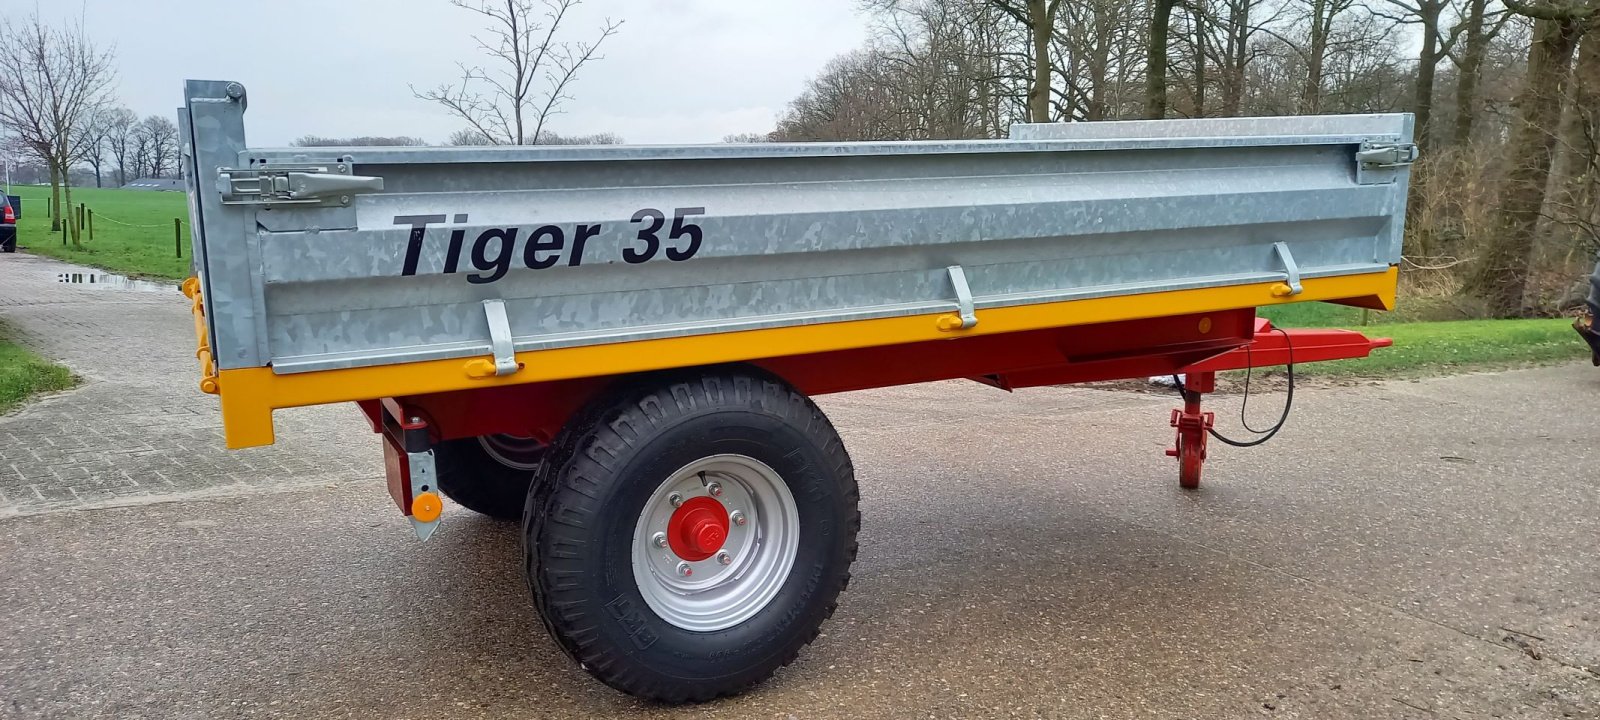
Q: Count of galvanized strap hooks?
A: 3